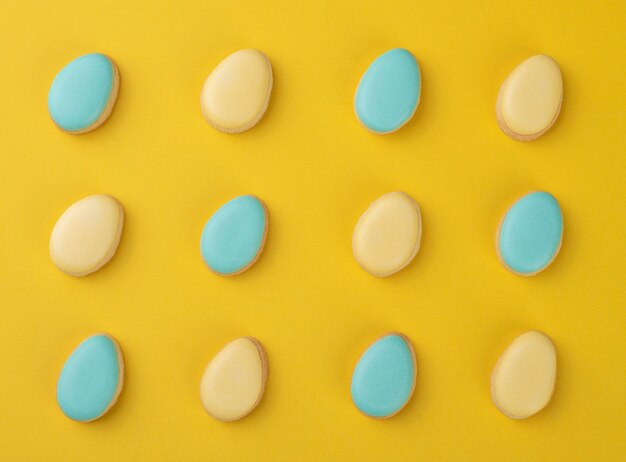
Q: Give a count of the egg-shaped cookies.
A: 12